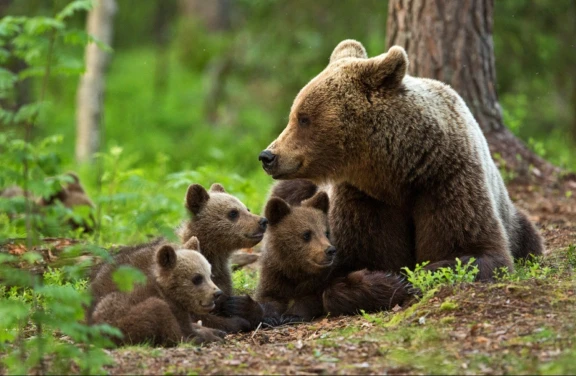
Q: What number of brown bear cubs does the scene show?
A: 3